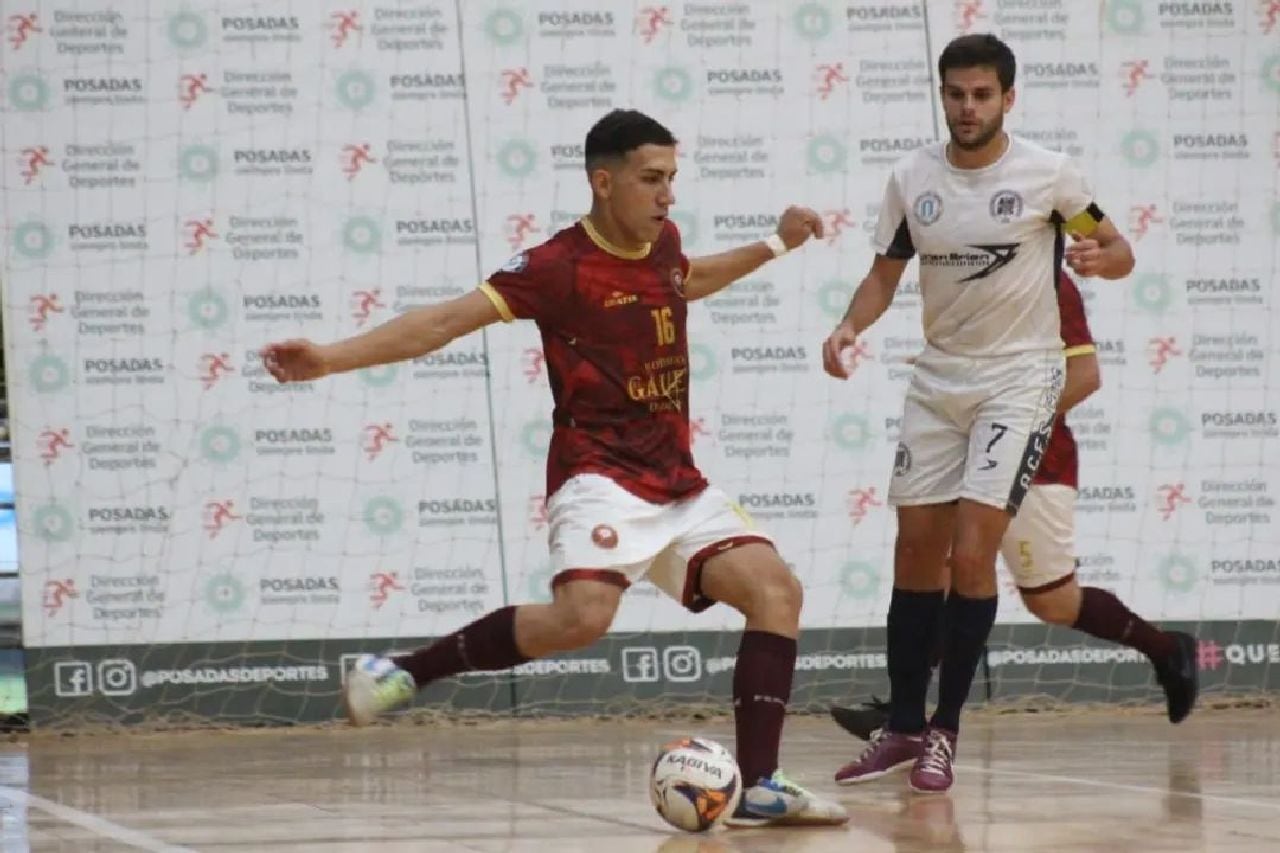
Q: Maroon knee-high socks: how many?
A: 3